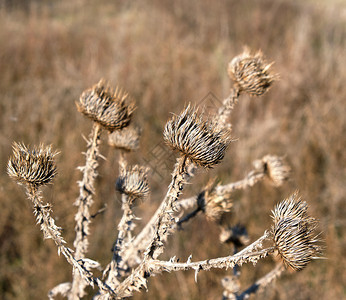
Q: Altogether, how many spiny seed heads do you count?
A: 10